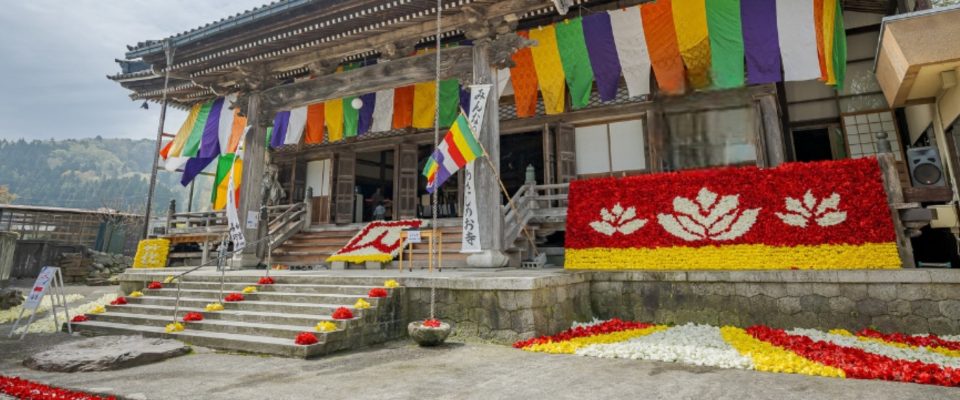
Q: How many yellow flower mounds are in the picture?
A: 9